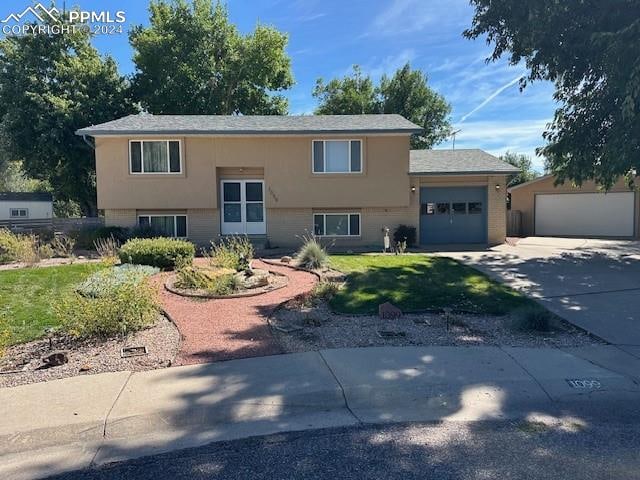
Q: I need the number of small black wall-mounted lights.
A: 2